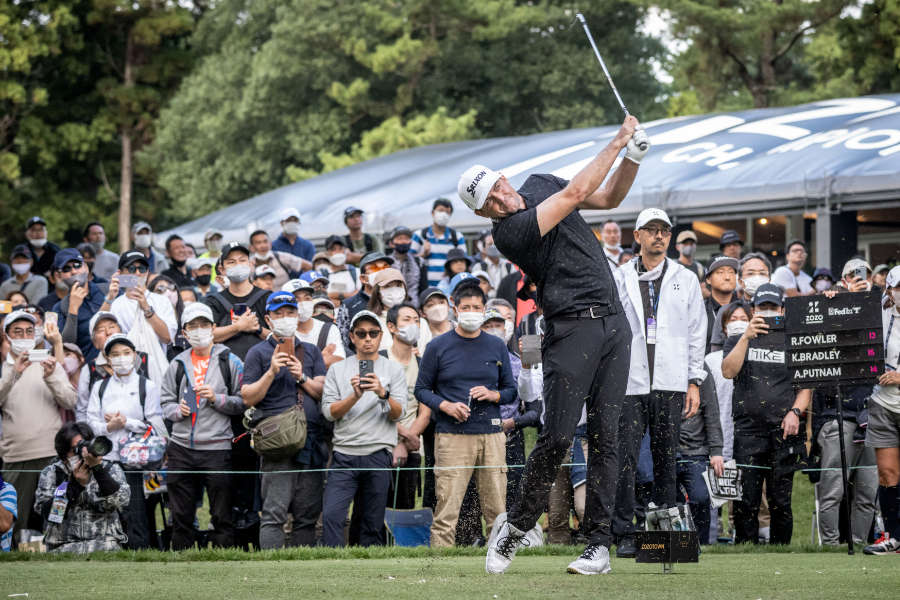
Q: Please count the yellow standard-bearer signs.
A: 0